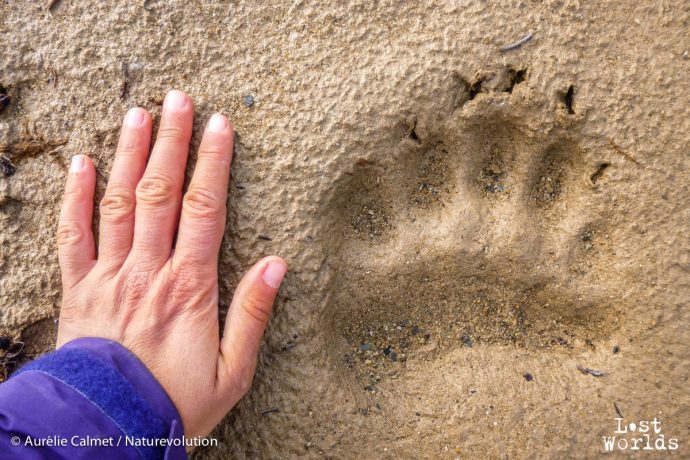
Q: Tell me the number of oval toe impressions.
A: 5